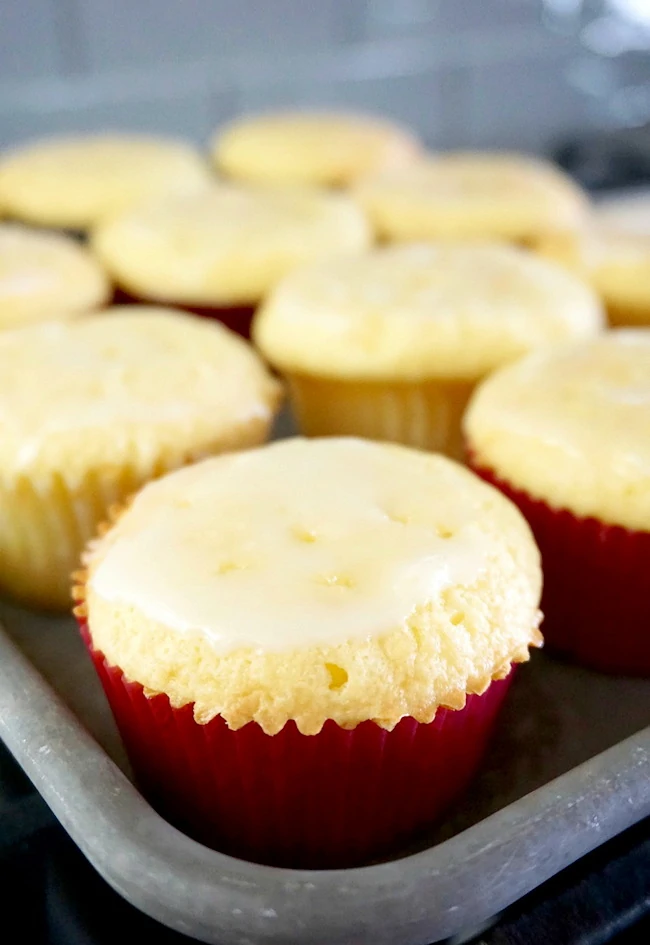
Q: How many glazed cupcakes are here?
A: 10